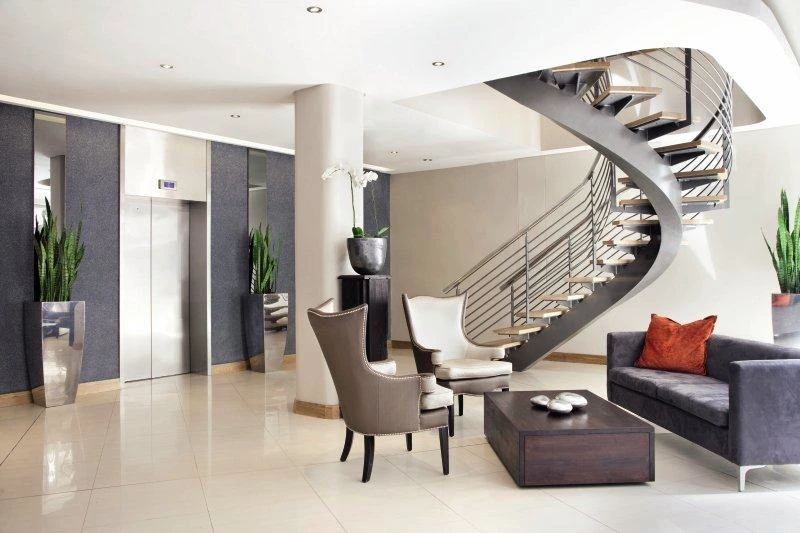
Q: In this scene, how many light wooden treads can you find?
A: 14